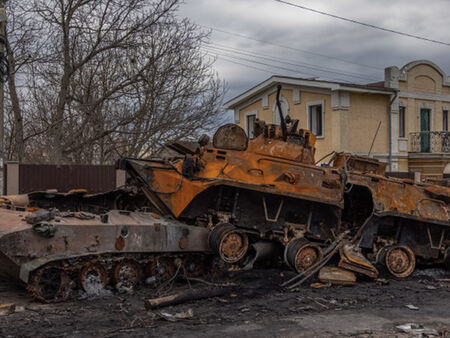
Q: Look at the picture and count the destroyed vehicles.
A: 2